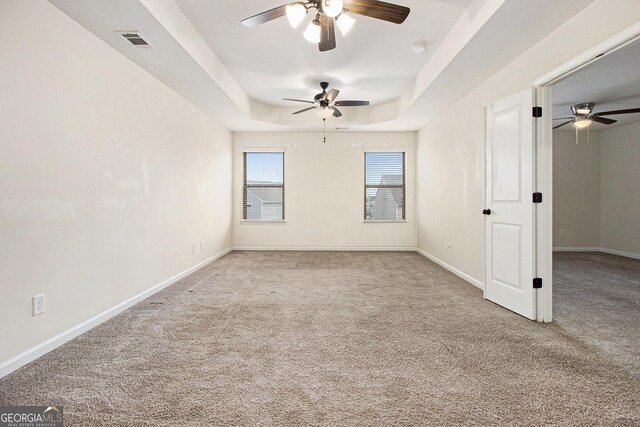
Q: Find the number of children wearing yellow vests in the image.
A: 0